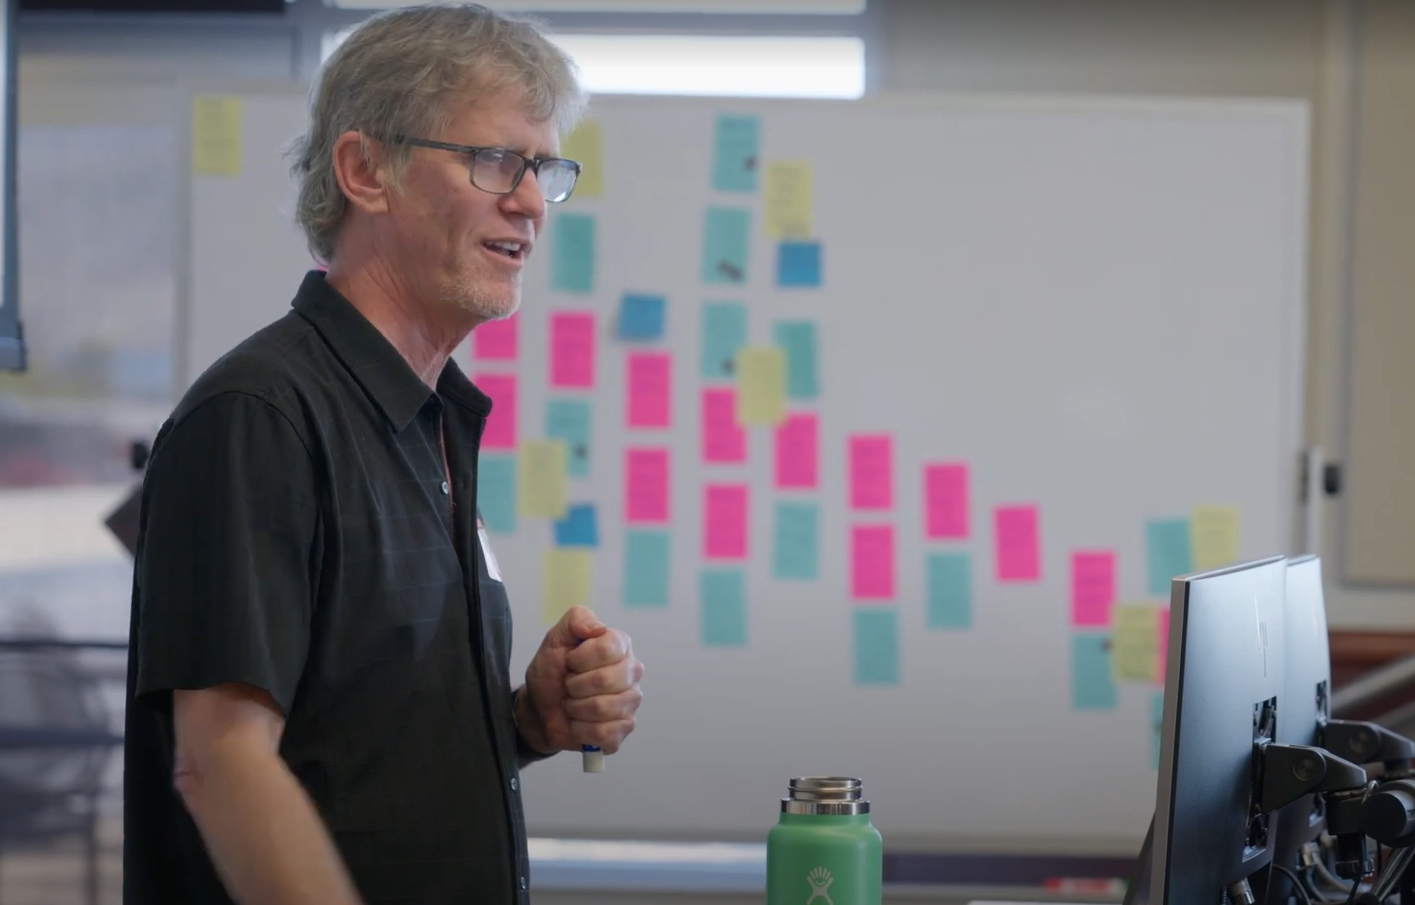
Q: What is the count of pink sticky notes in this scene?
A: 14